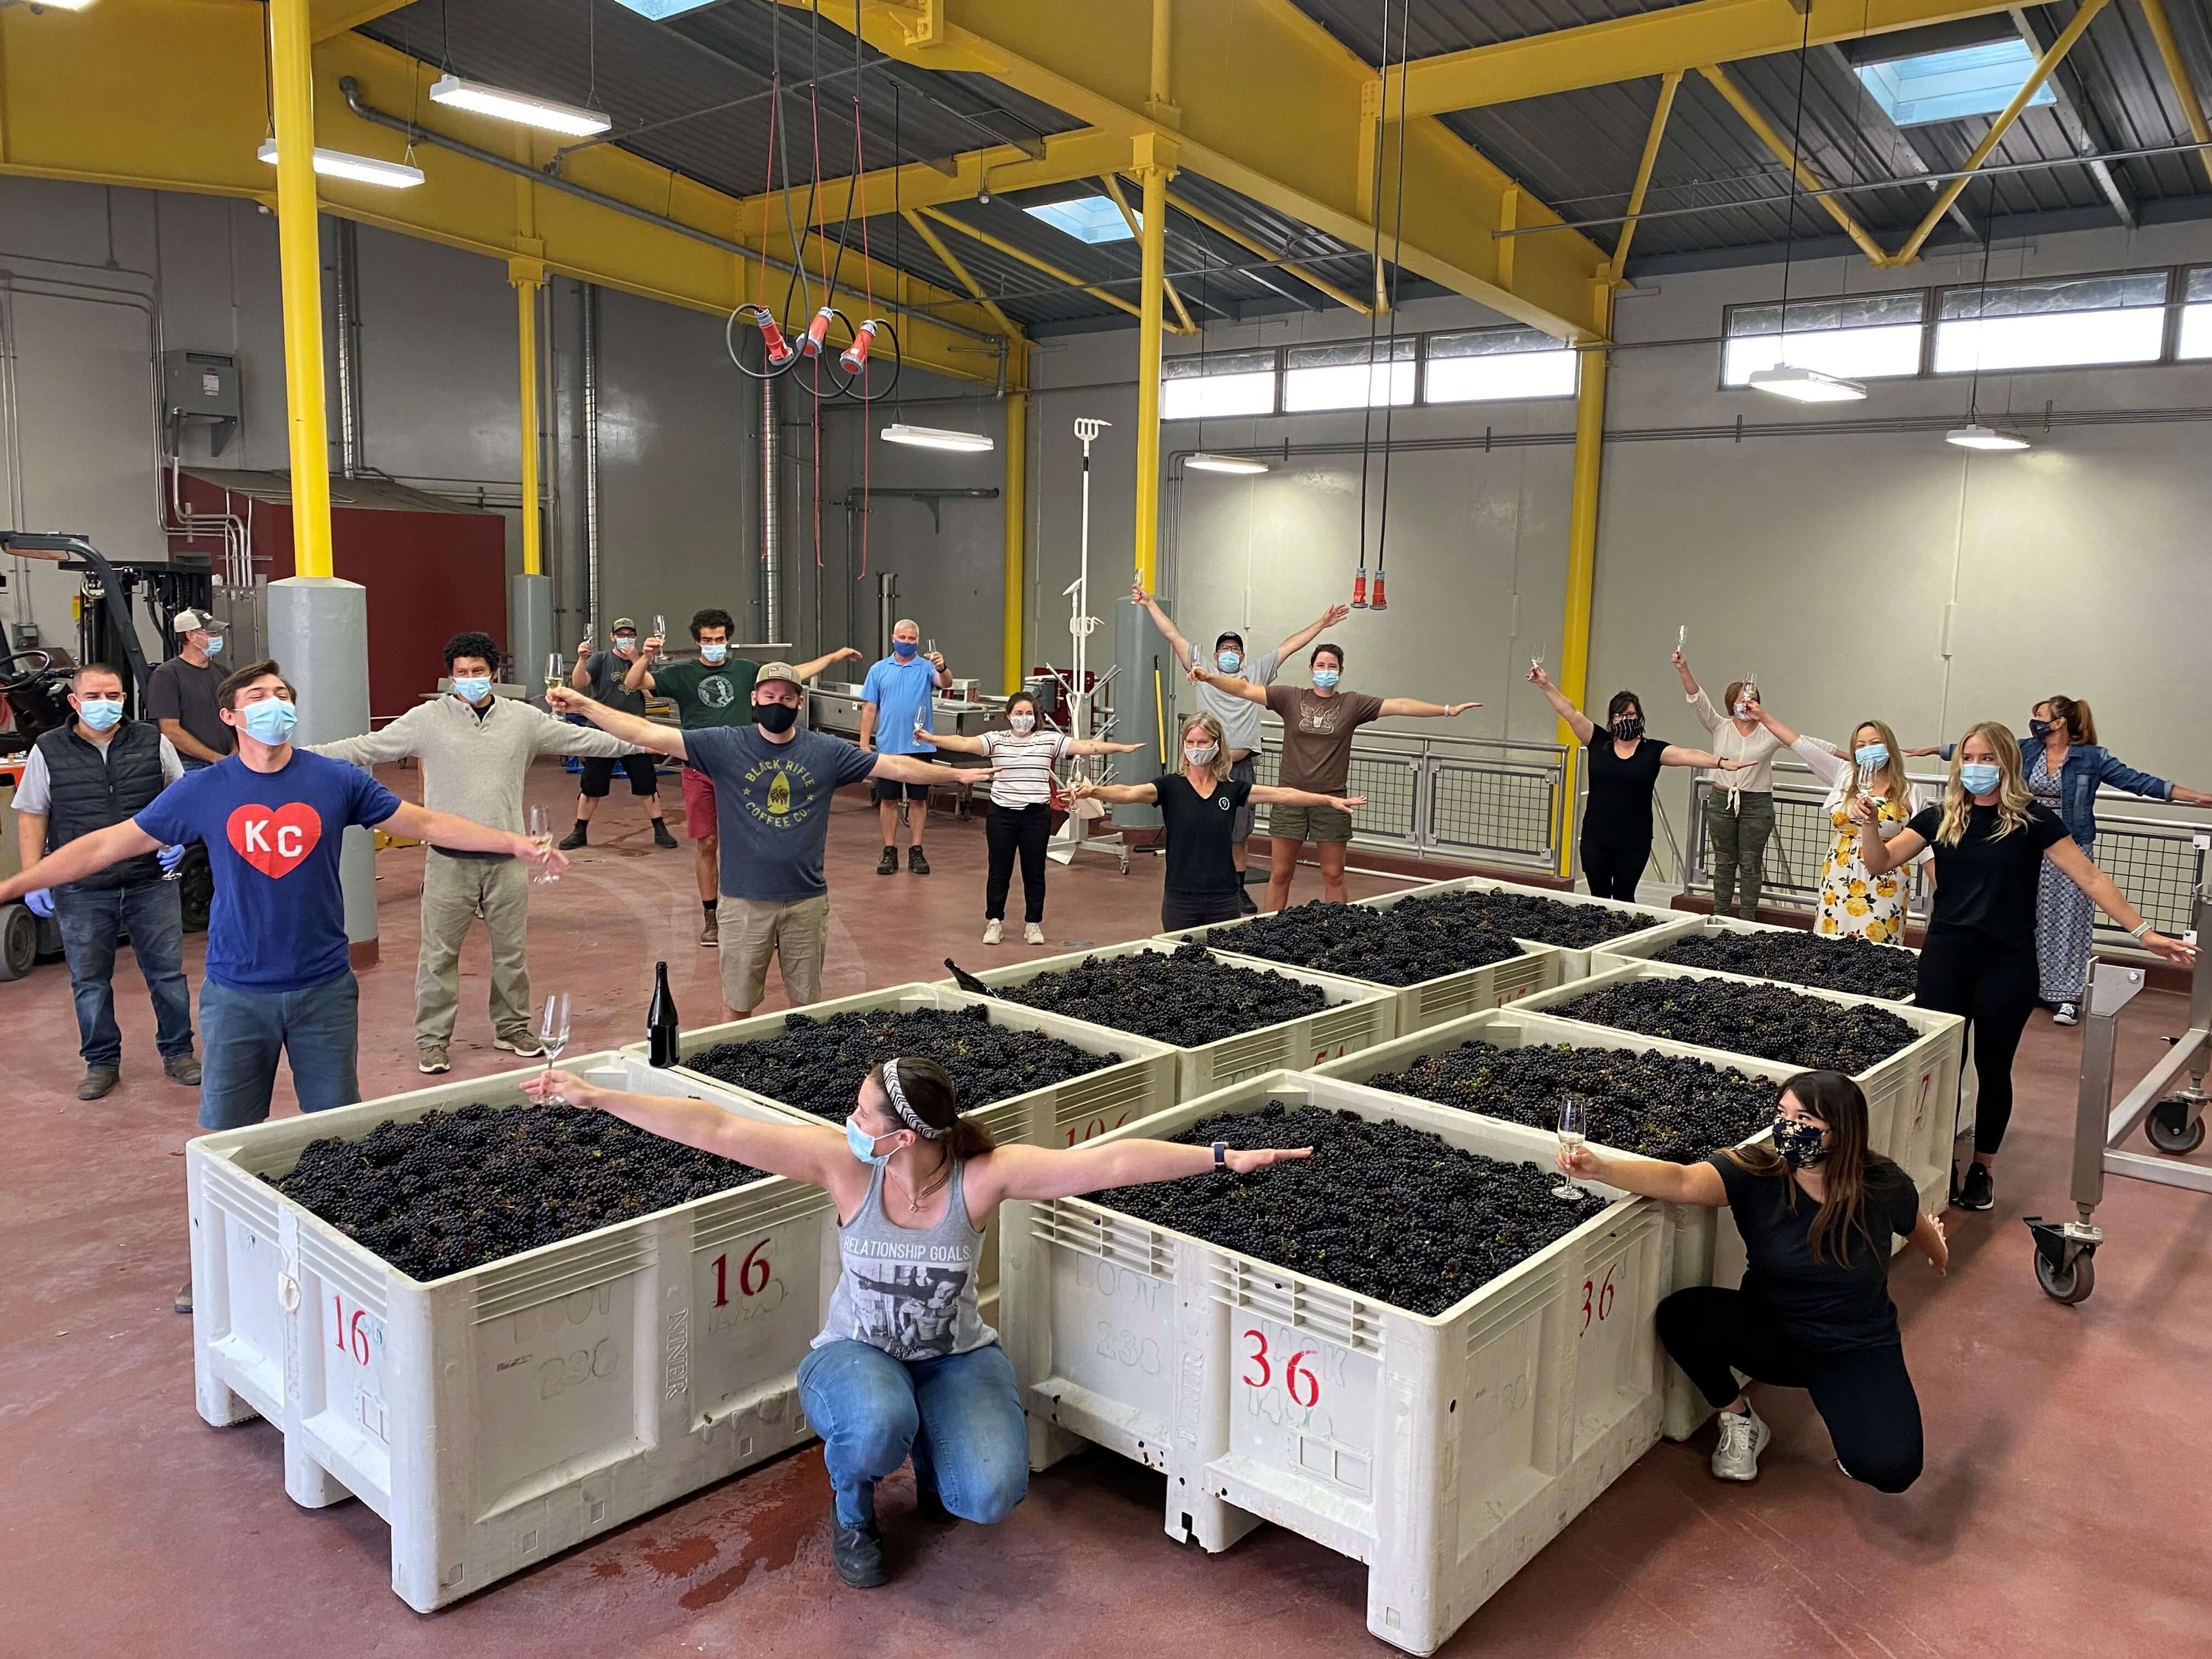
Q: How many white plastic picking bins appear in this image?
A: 9